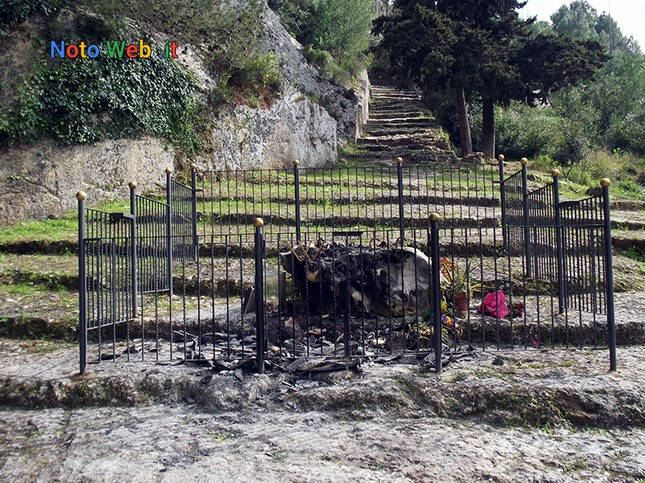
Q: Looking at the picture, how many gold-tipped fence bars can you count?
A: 12